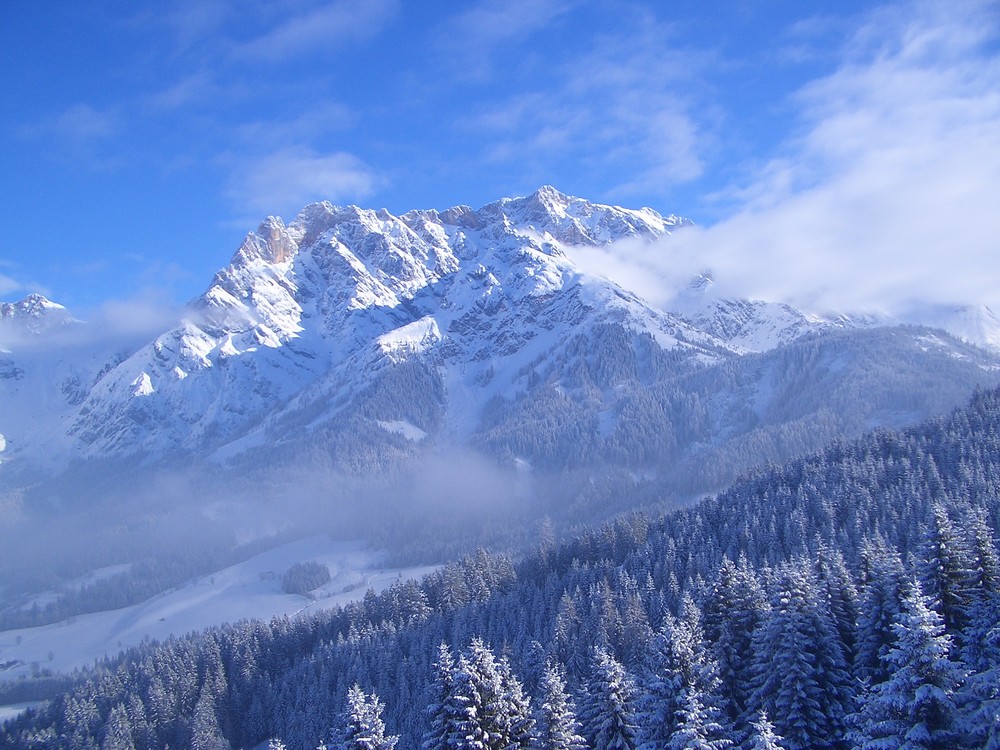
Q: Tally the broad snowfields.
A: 1